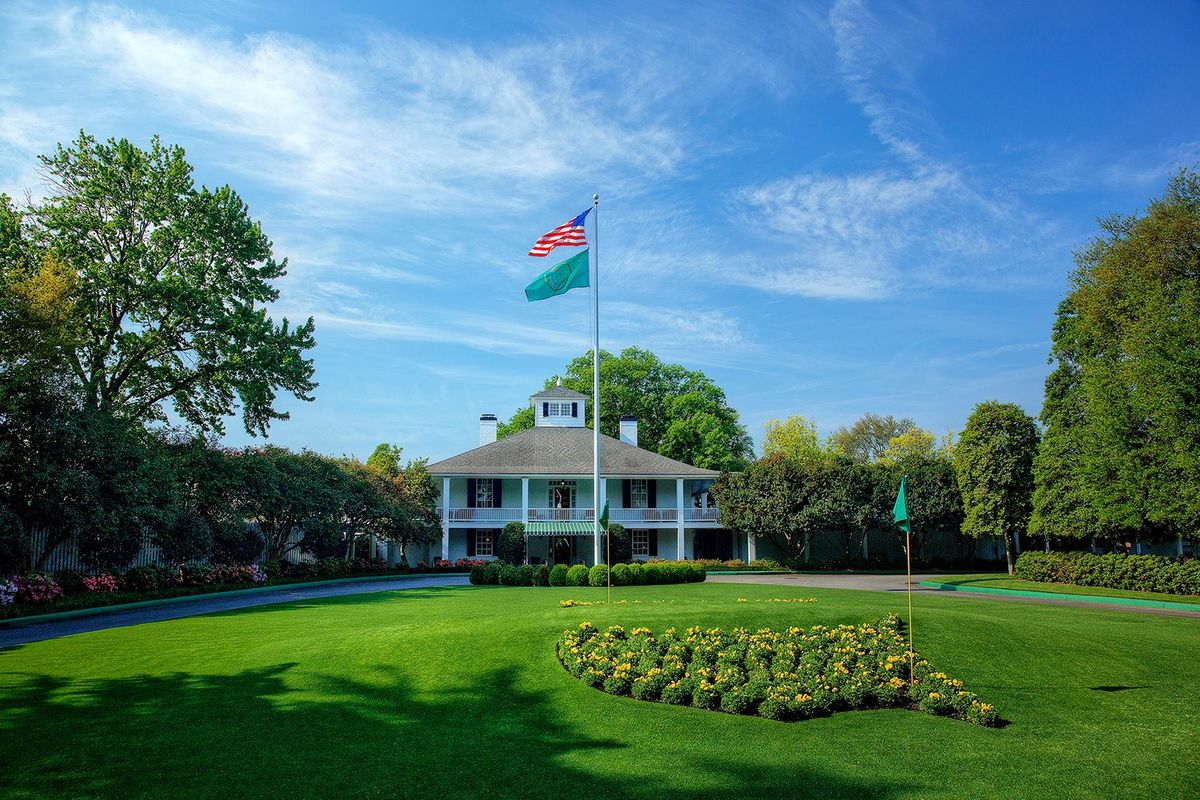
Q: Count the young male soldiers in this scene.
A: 0